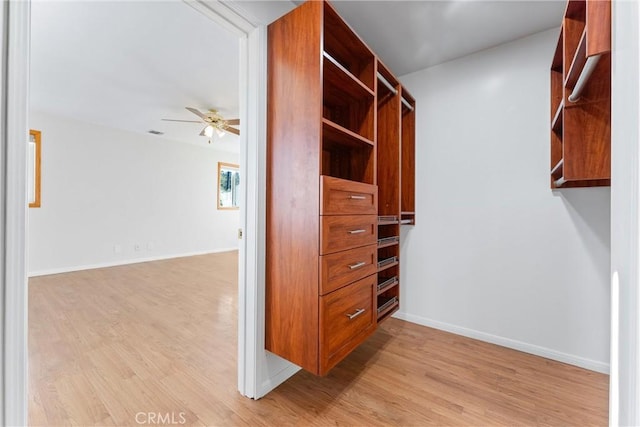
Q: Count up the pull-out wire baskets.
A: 5